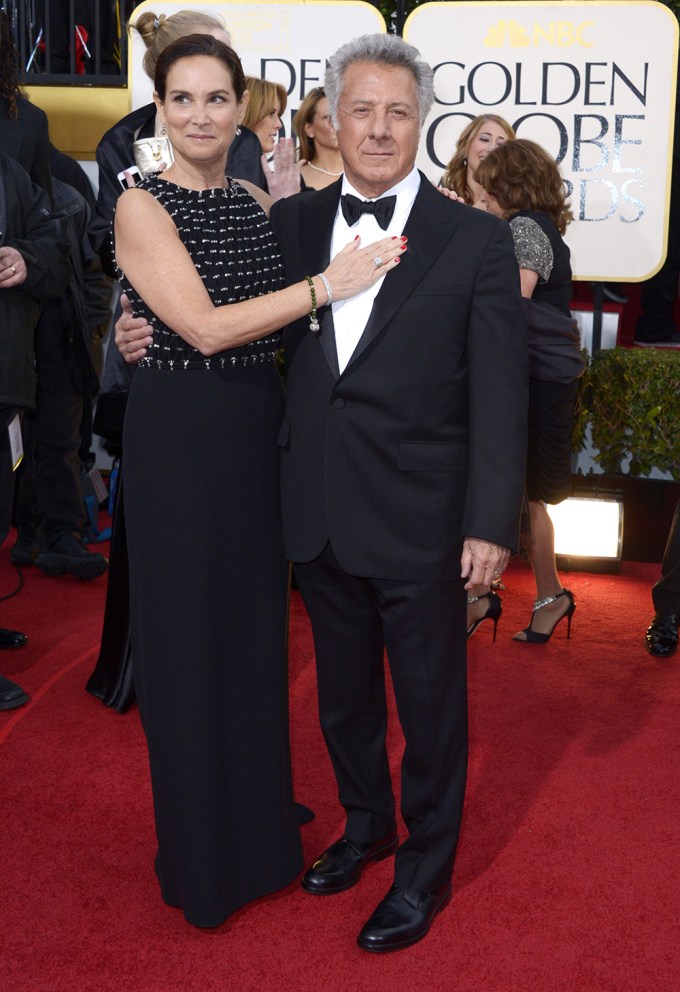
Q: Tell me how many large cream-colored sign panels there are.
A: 2